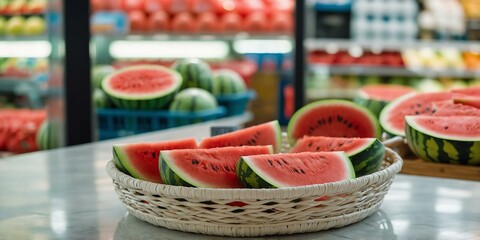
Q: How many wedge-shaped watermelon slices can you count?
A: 5